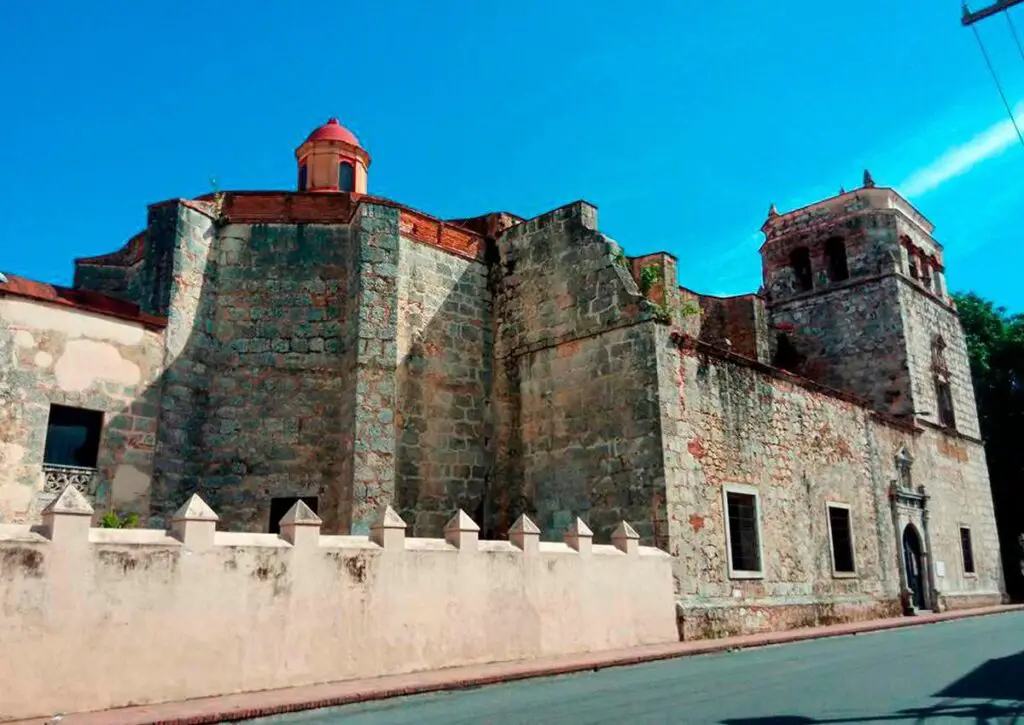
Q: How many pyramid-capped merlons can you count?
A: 8